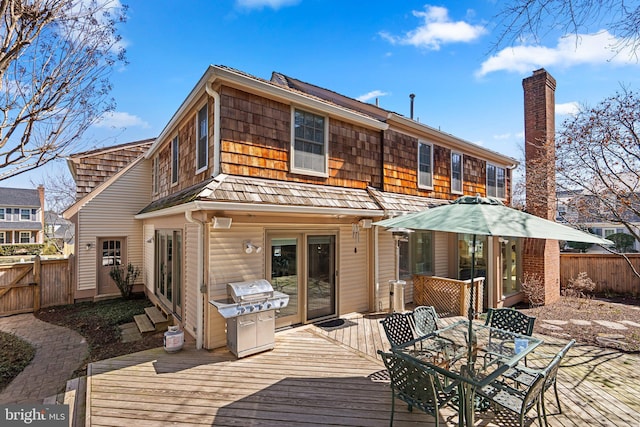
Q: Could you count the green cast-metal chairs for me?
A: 6